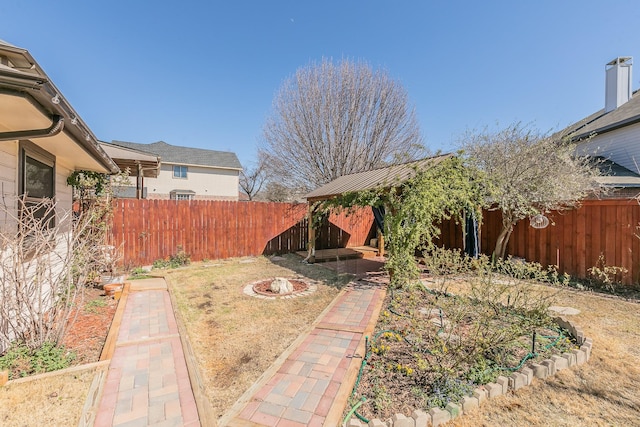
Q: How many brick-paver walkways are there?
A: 2